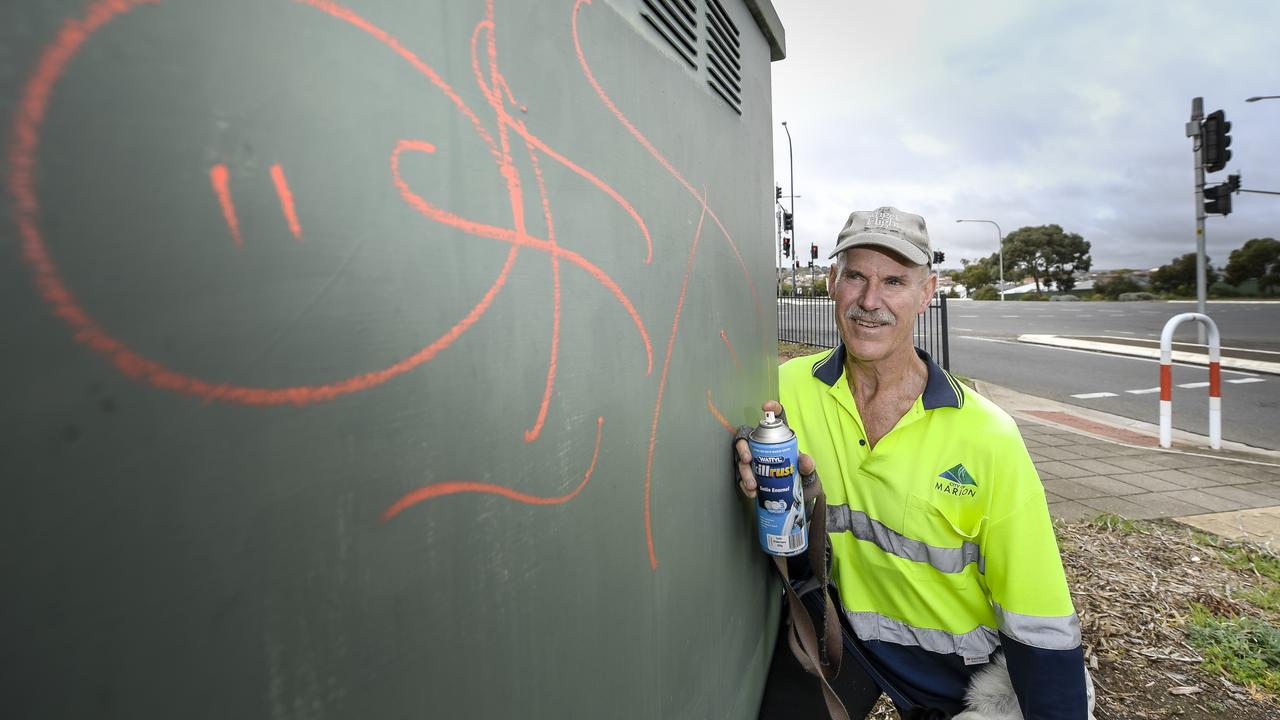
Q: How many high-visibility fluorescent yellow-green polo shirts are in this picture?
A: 1